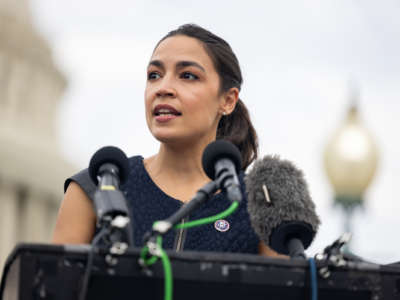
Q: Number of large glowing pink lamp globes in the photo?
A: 0